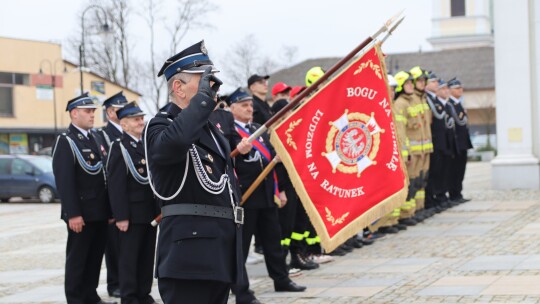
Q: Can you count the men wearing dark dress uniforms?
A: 8